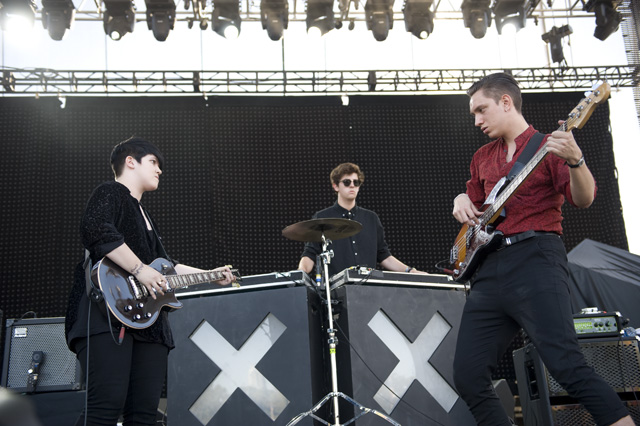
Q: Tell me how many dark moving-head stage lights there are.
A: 12